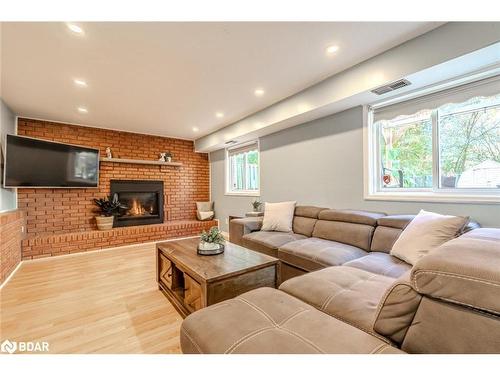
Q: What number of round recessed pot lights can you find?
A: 7